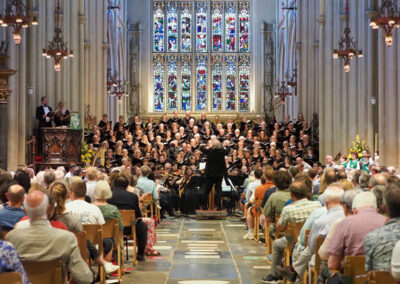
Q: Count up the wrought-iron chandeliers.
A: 8